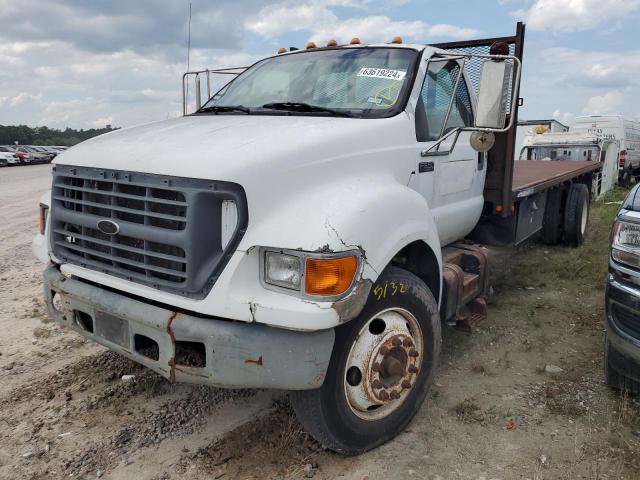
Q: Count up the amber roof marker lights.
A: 5